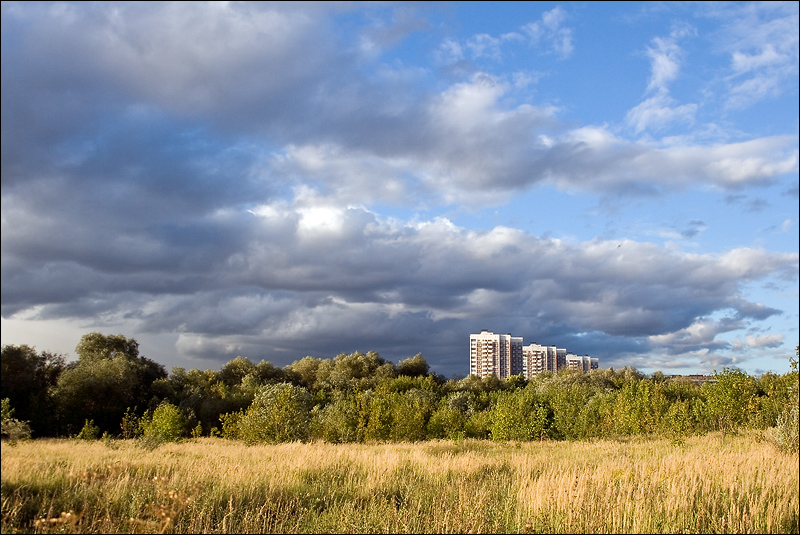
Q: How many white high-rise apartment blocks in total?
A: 3